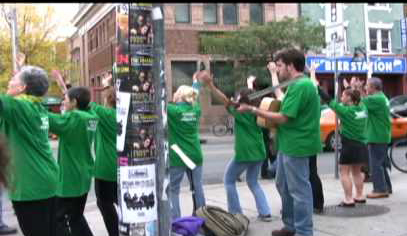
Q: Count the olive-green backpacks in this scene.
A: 1